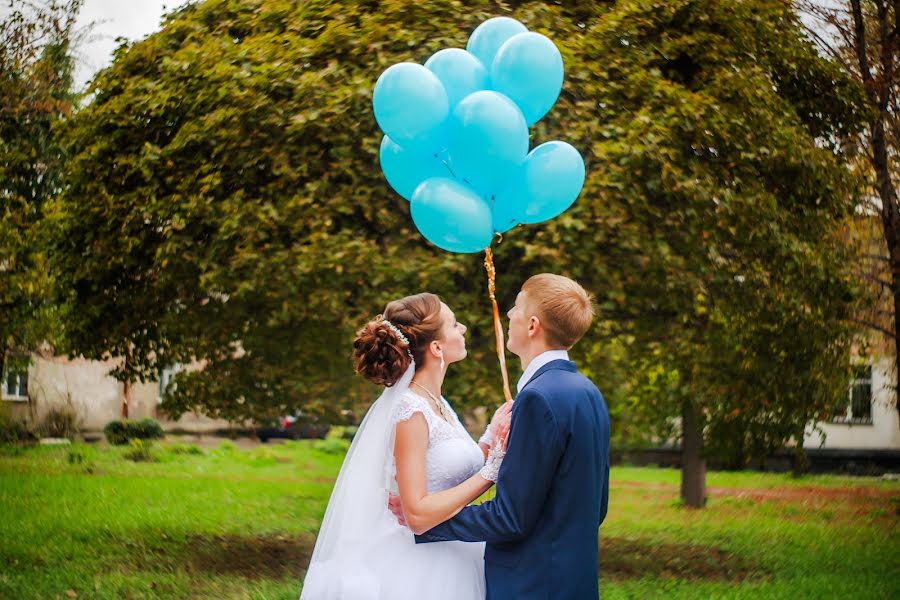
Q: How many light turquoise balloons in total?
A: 9